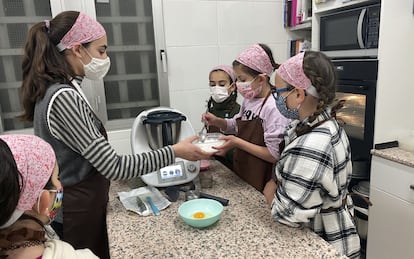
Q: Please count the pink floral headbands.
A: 5